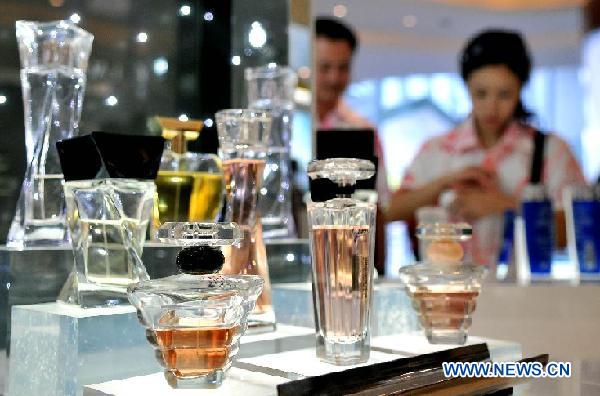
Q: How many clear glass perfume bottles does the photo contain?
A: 8